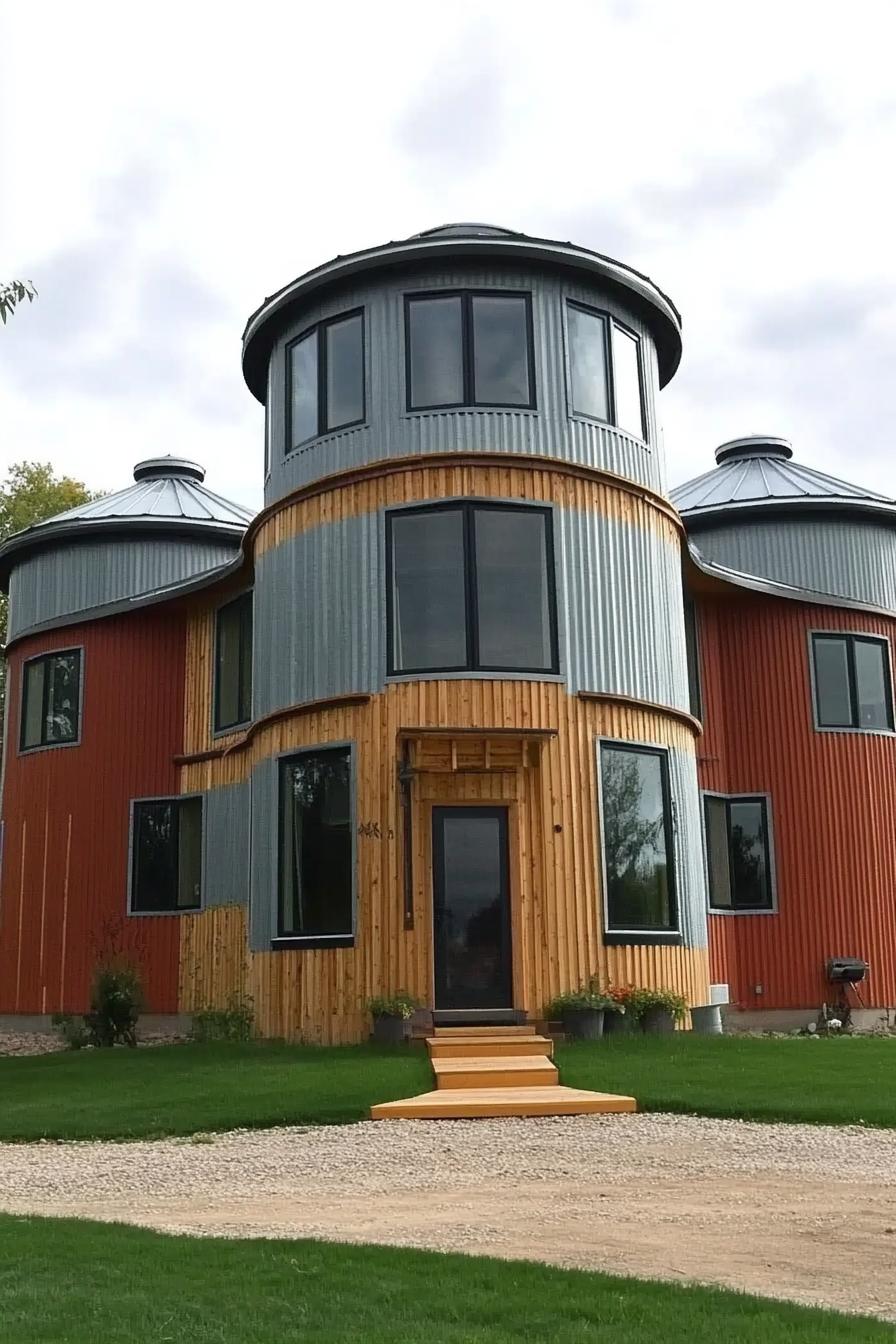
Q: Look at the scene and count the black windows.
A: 12